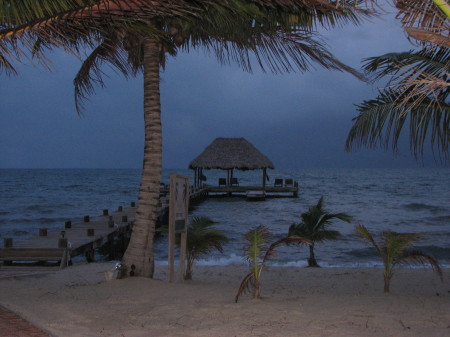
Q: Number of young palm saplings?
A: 4